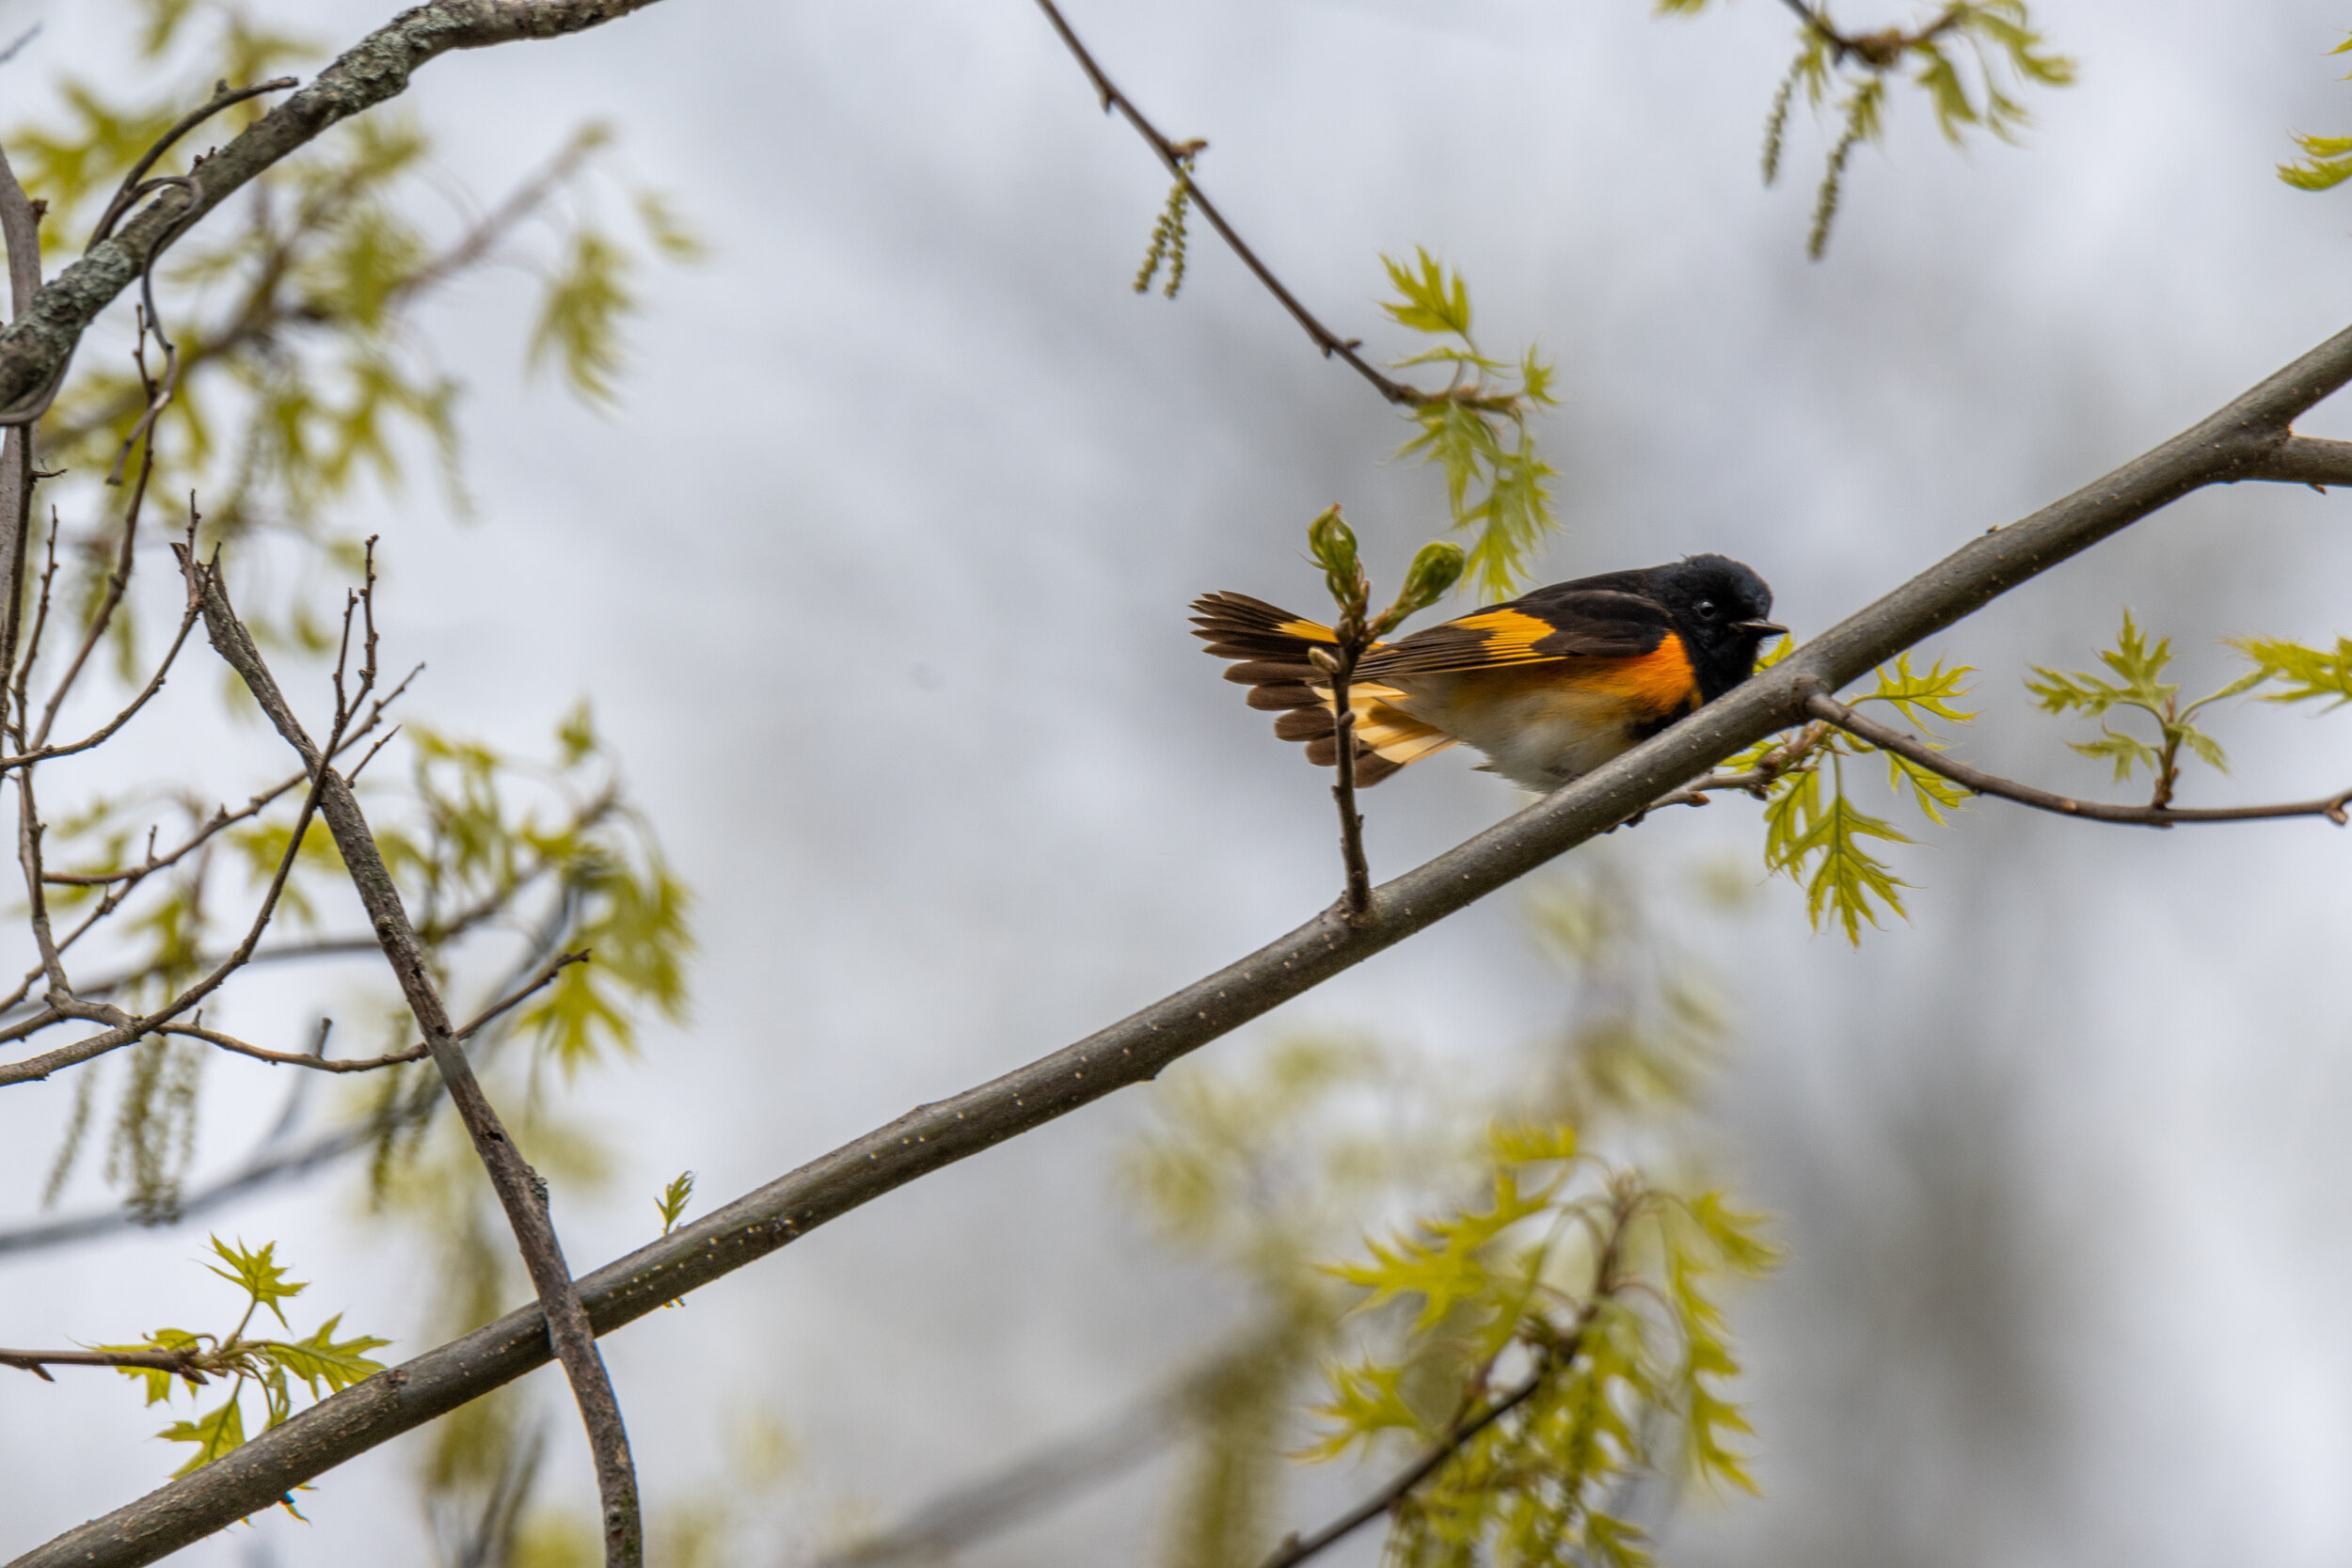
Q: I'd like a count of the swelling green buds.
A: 2